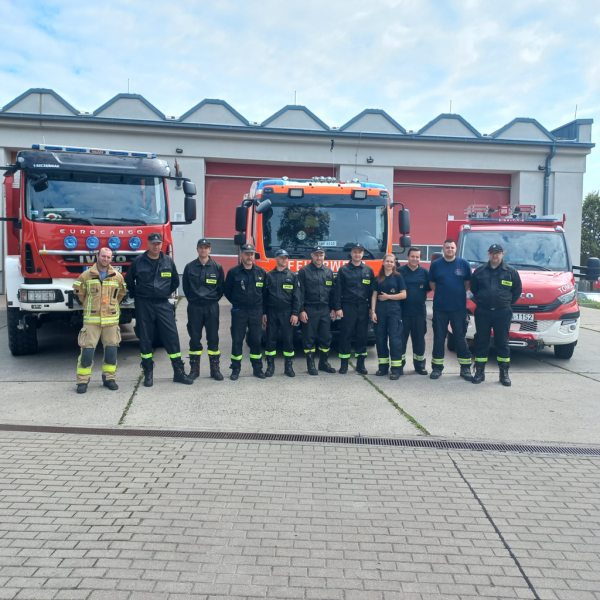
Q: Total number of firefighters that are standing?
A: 11